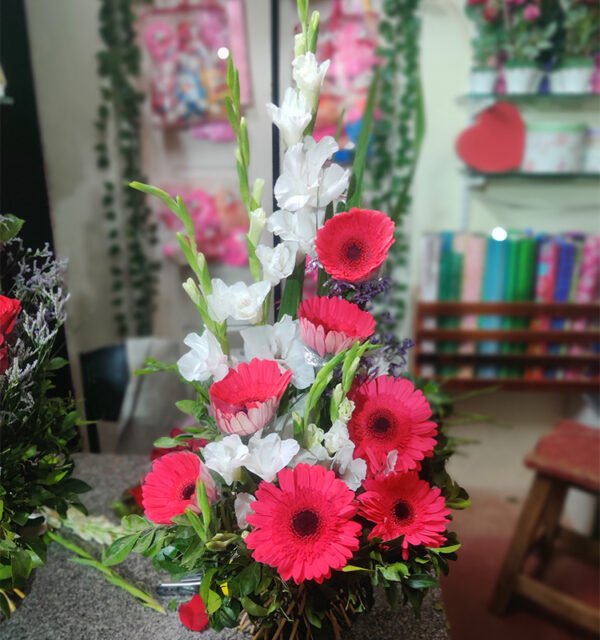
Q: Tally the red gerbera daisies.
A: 7